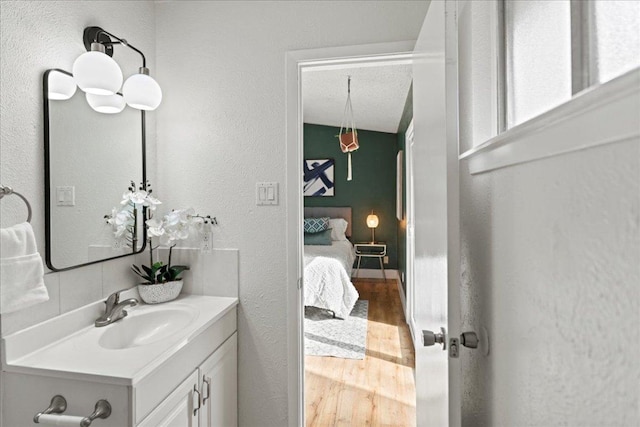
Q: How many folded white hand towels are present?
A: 1